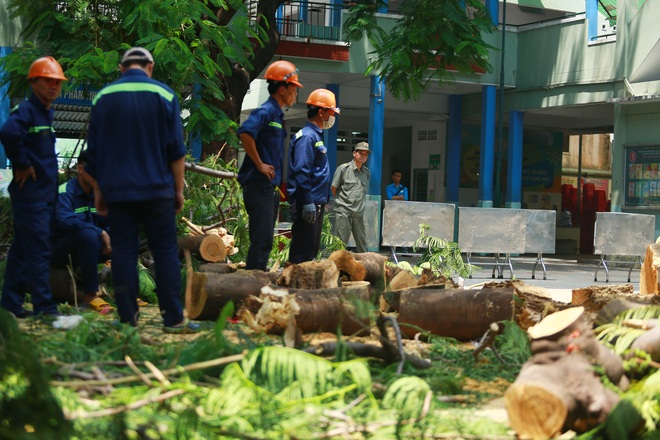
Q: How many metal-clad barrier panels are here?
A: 5